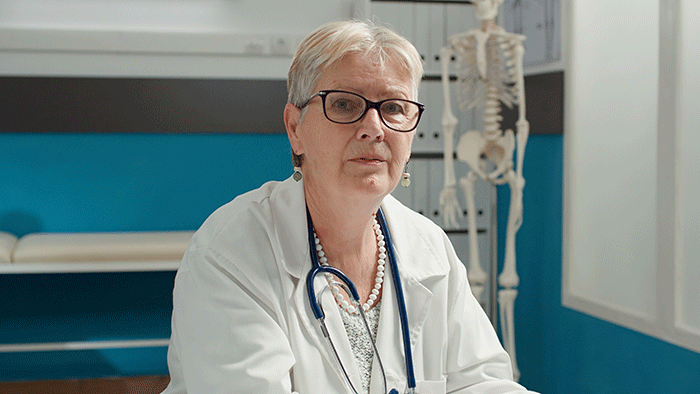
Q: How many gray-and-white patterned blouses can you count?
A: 1